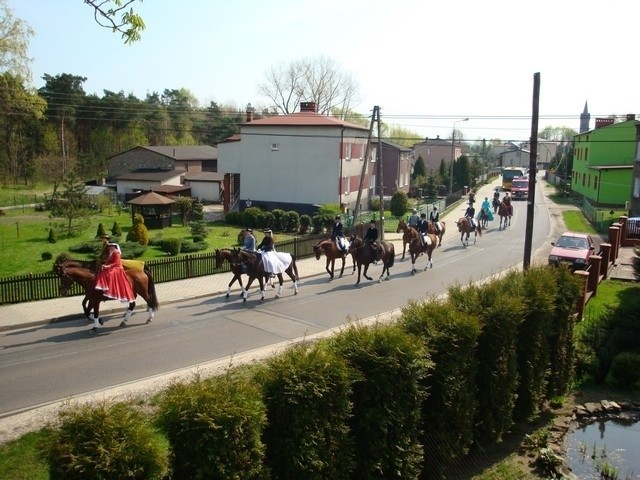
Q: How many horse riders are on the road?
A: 13